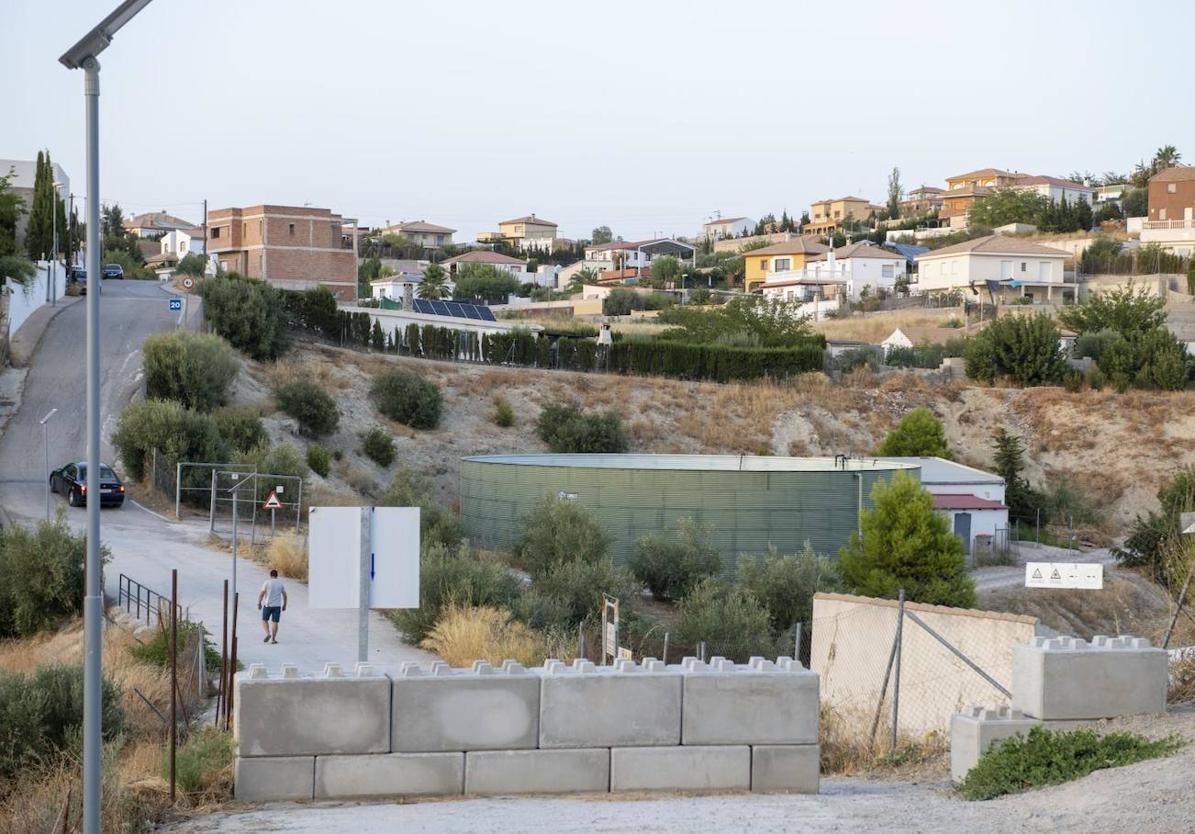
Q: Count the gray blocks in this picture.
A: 11